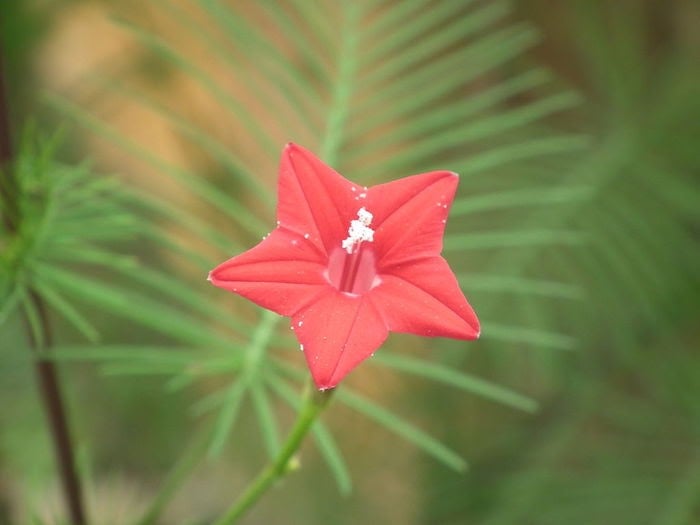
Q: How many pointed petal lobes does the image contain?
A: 5